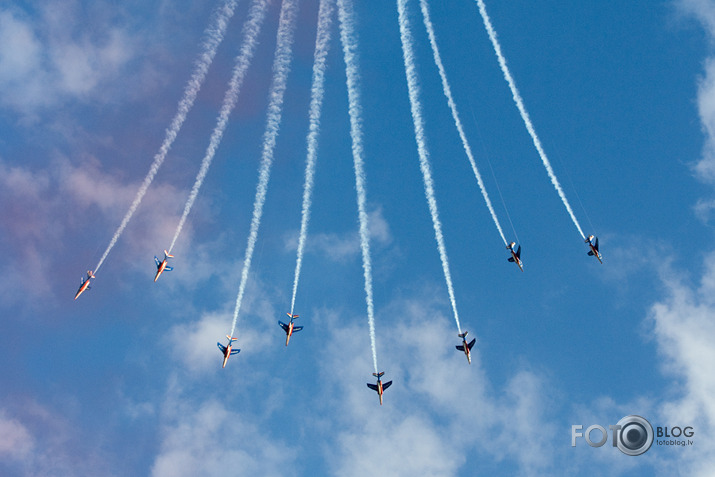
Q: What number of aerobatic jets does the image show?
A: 8